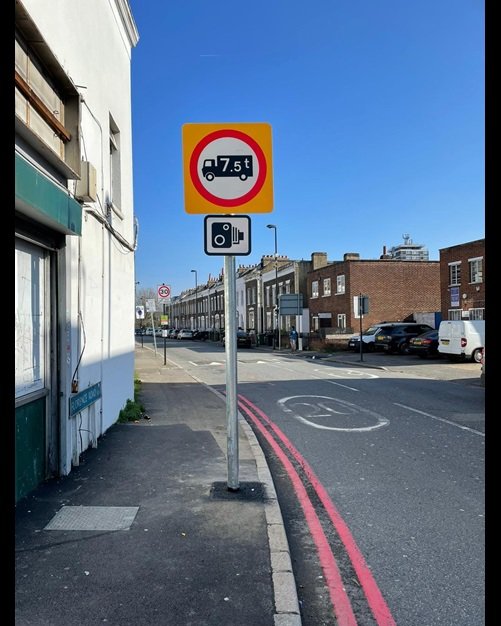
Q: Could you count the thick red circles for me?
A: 2